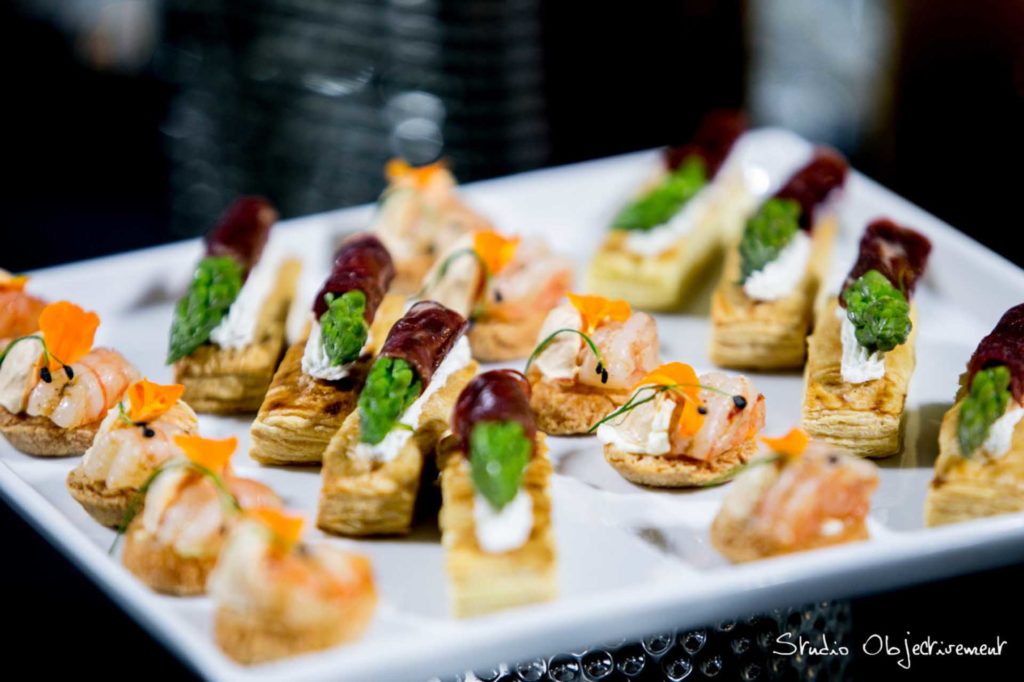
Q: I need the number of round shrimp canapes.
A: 10